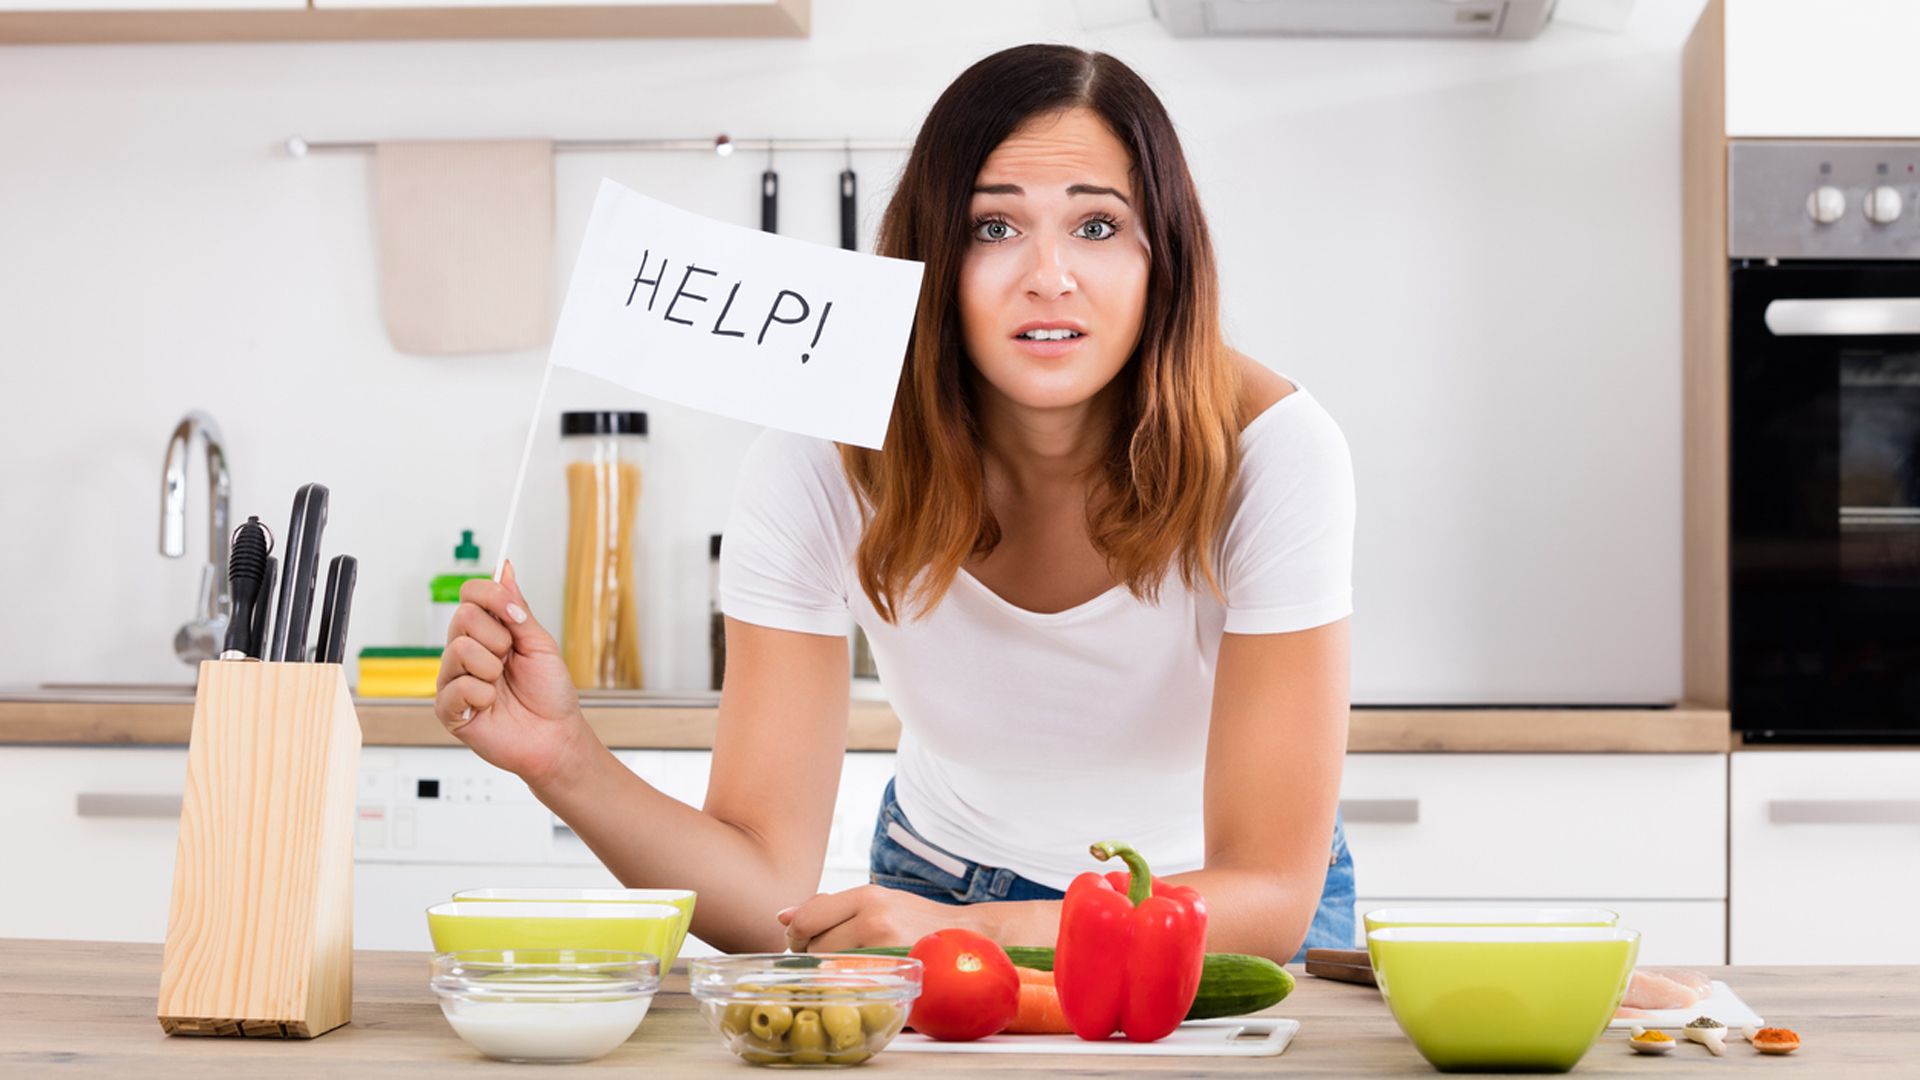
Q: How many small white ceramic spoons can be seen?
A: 3